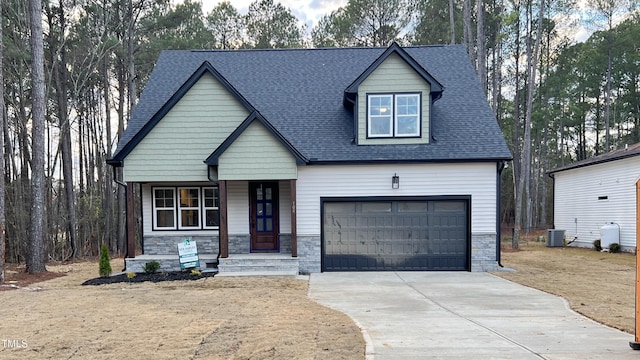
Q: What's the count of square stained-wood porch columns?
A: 3